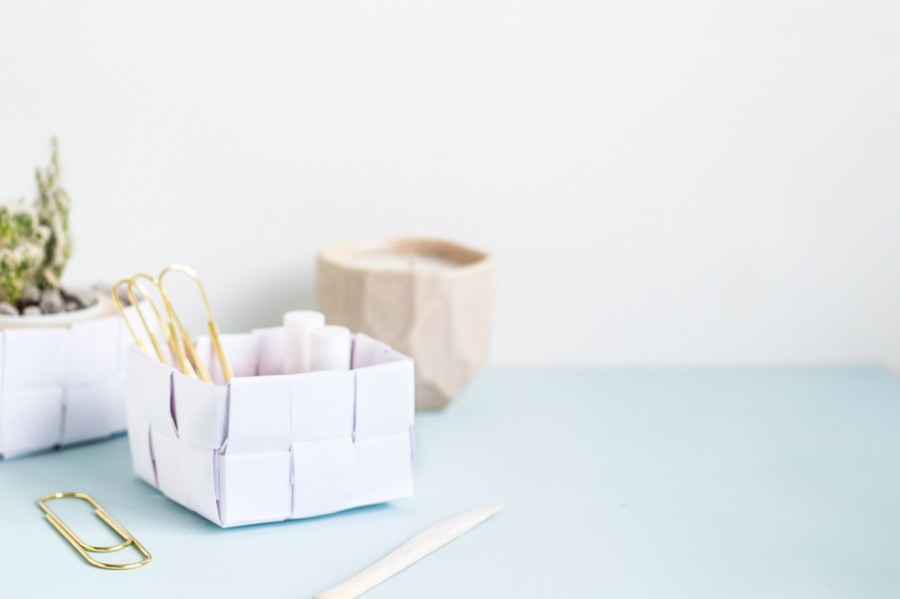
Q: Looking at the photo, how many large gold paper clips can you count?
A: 4